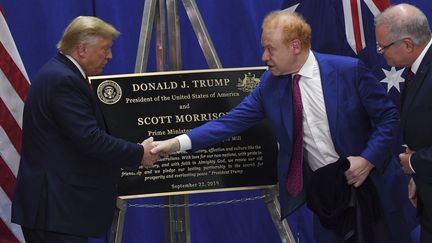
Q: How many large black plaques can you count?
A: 1